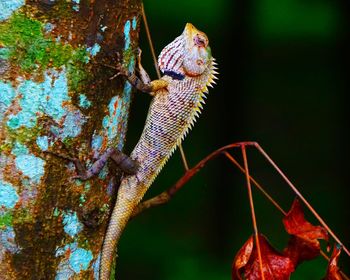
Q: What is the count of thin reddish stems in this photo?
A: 3